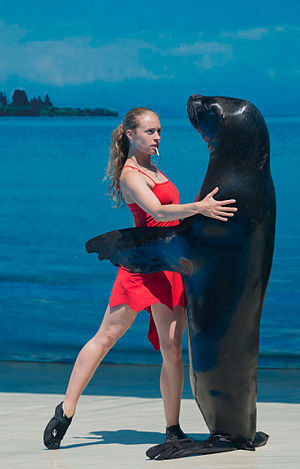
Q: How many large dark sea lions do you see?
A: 1